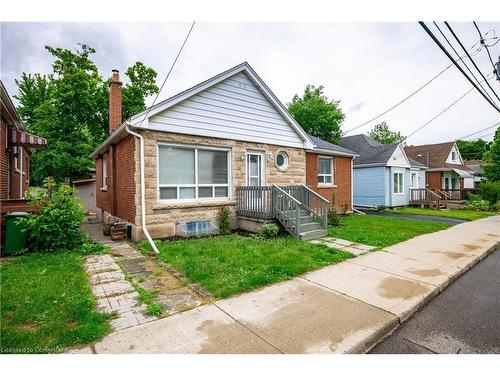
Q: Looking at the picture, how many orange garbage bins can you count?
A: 0